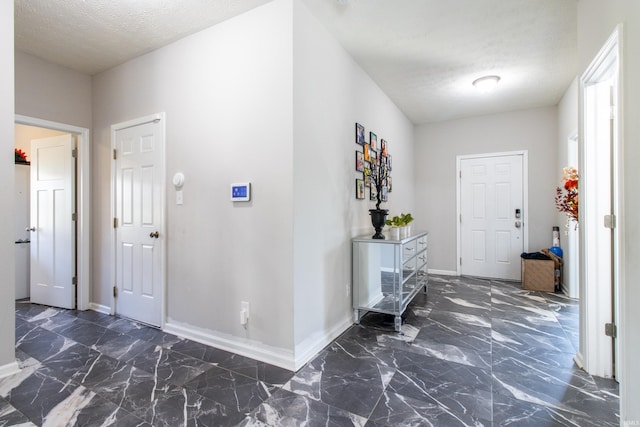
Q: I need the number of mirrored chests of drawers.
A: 1